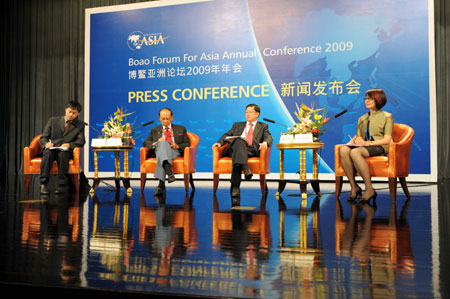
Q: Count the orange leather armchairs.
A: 4